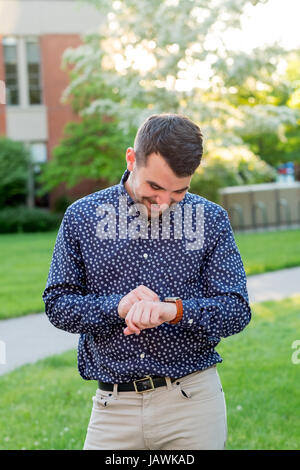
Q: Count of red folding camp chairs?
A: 0